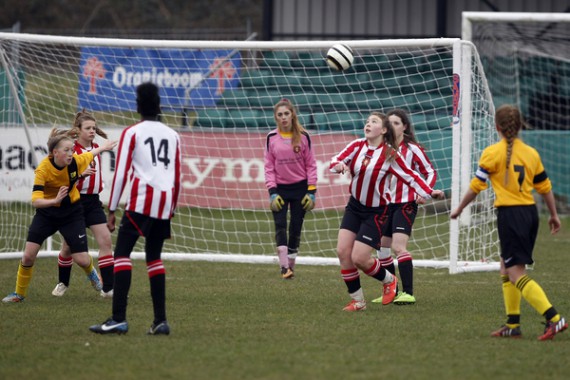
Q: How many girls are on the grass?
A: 7